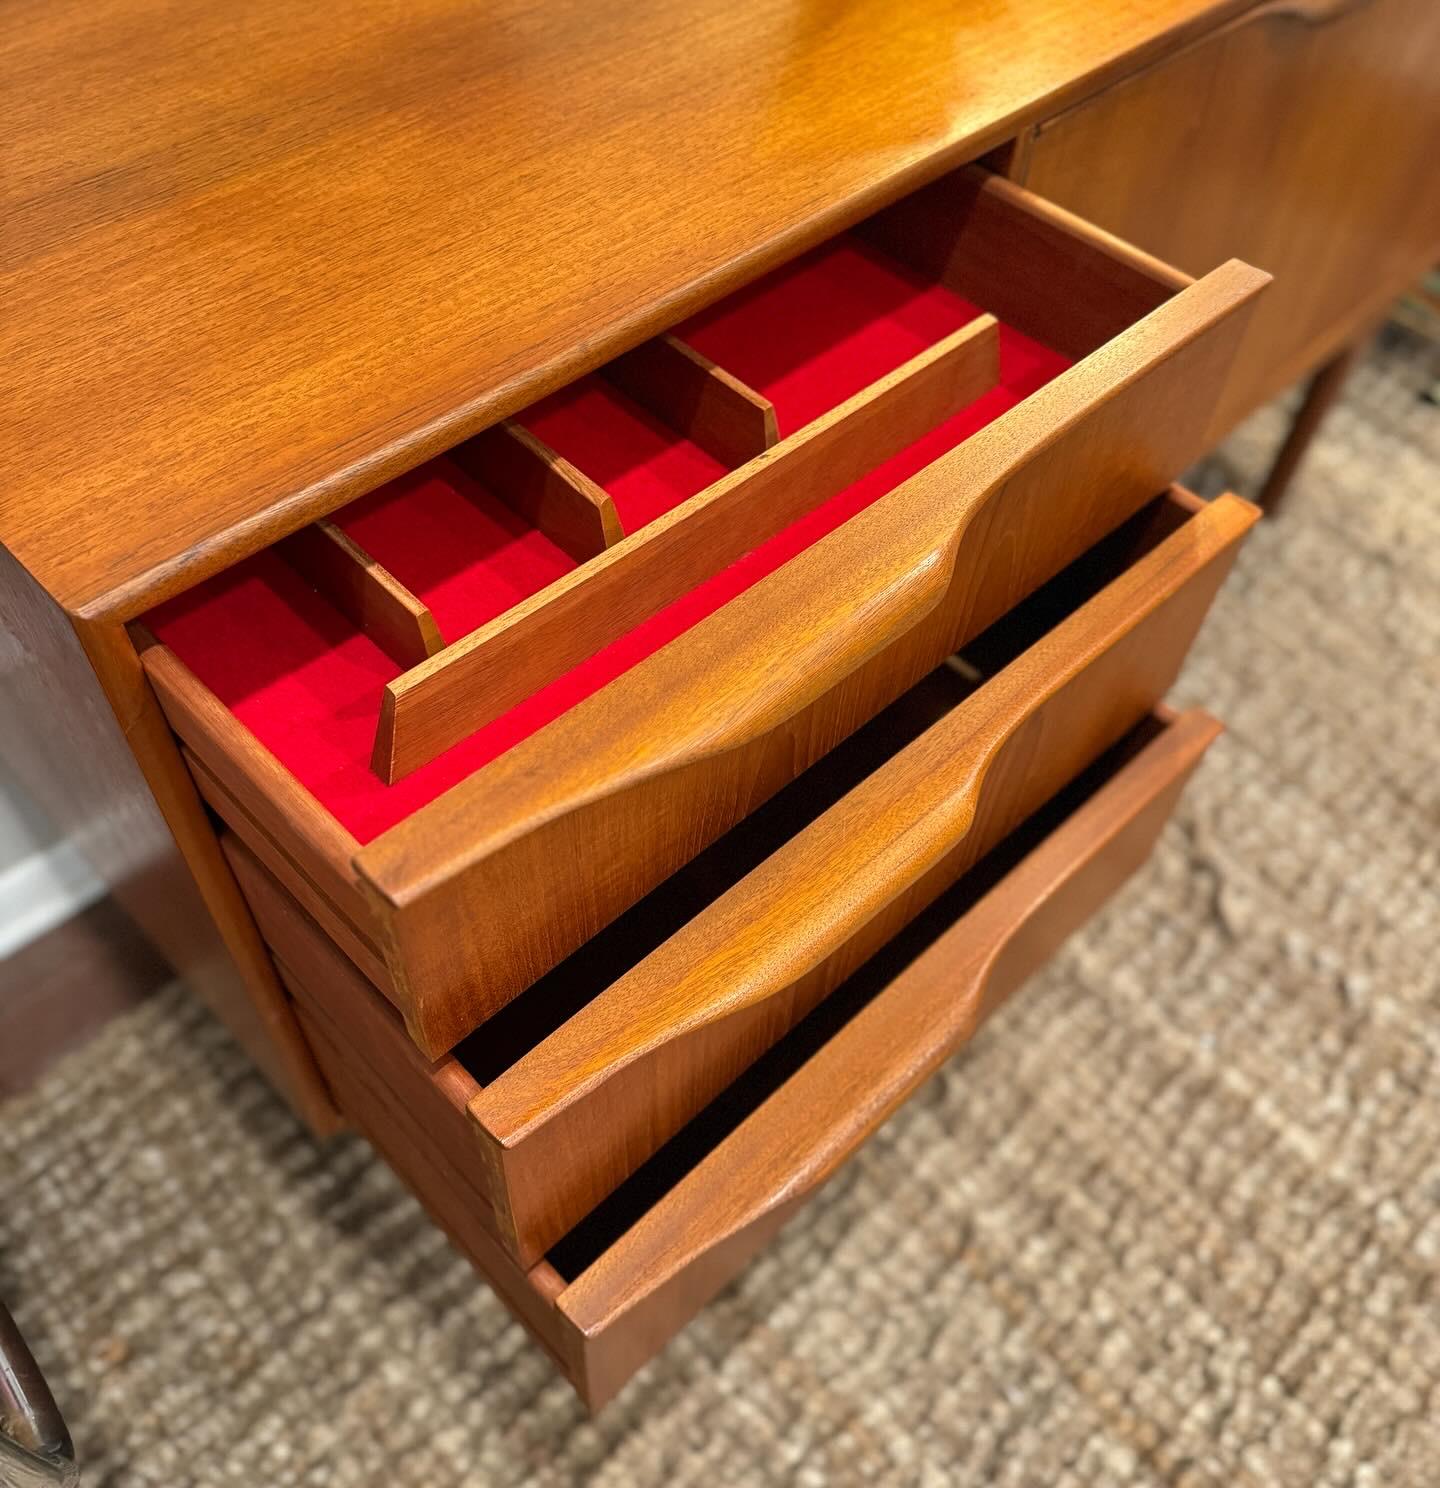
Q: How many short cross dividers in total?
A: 3